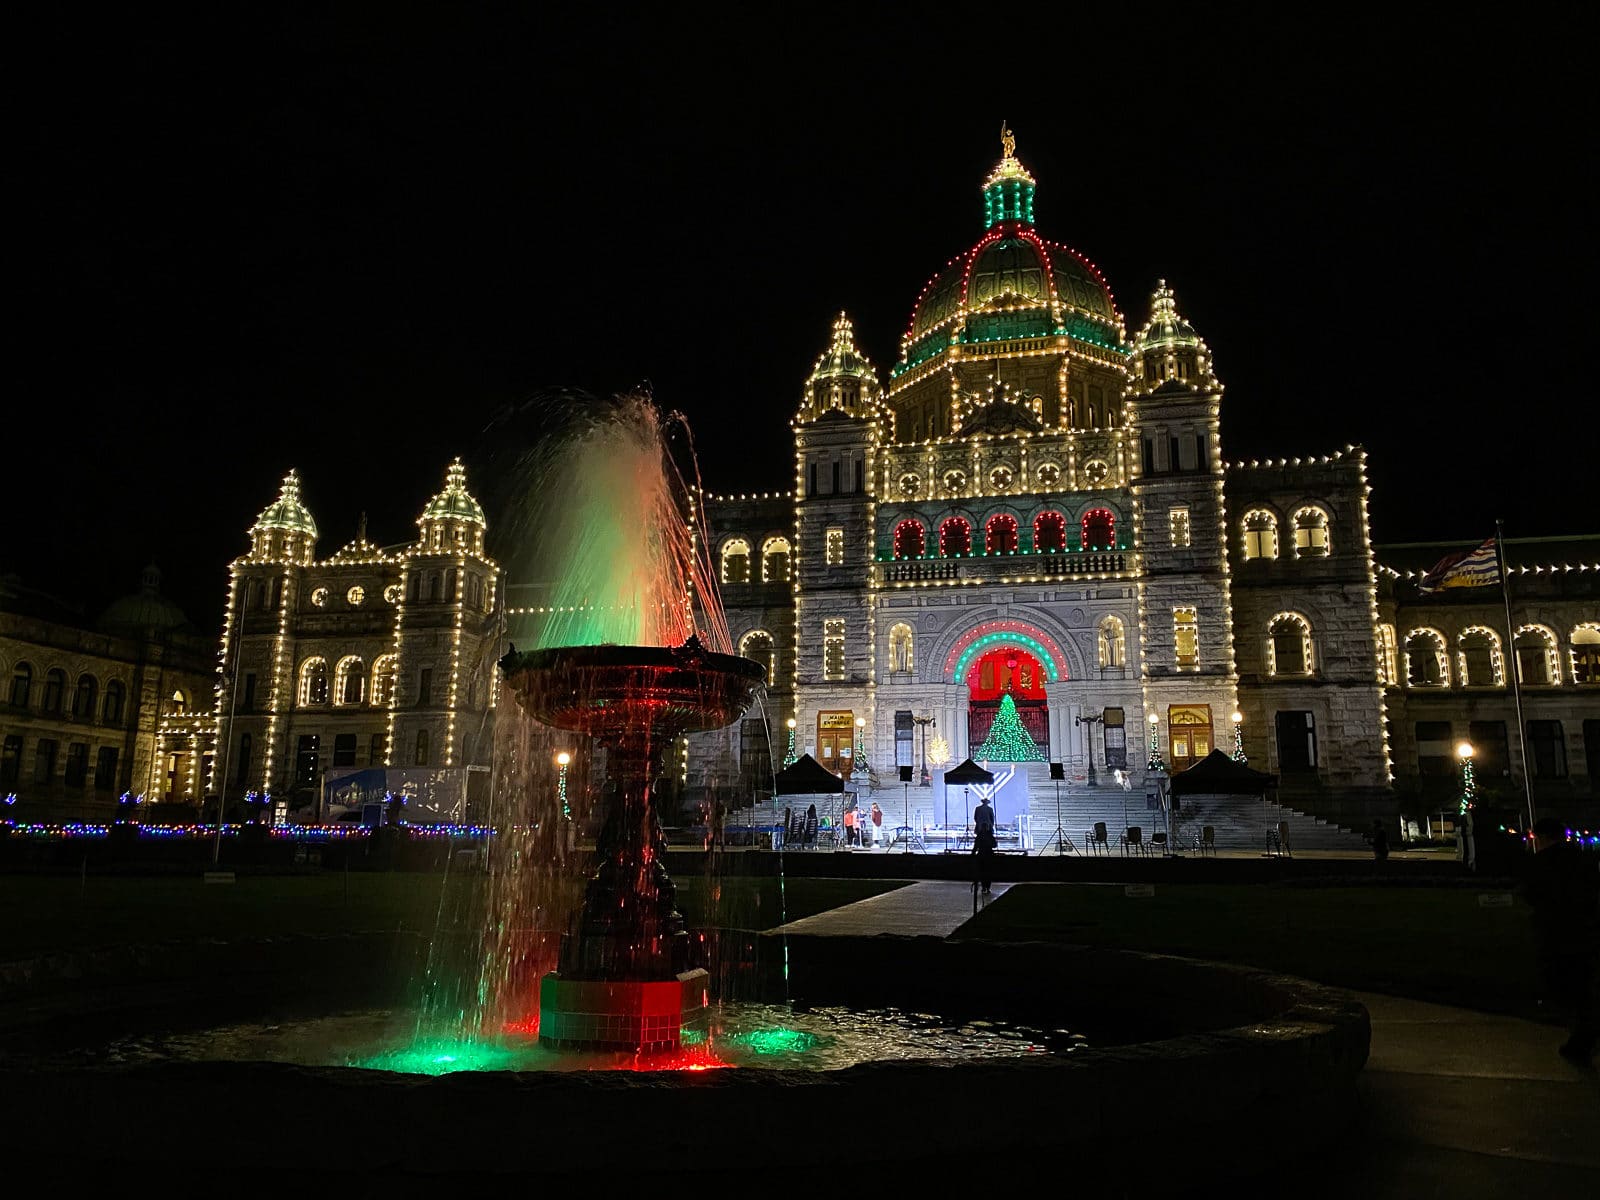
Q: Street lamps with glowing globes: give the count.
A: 6